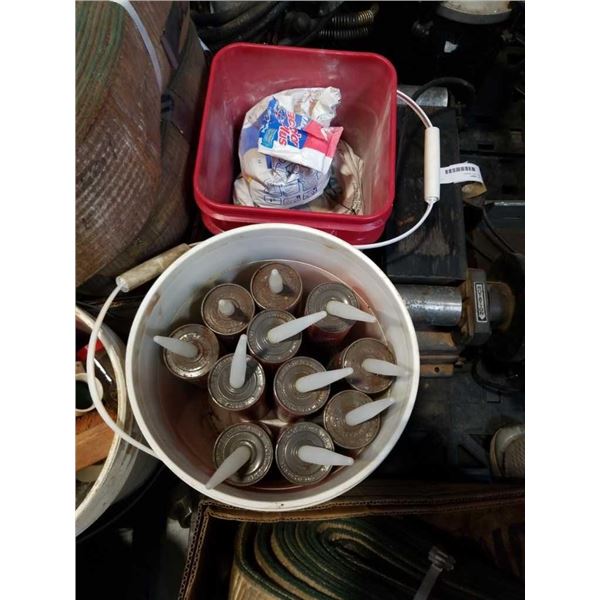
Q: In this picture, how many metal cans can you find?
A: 11